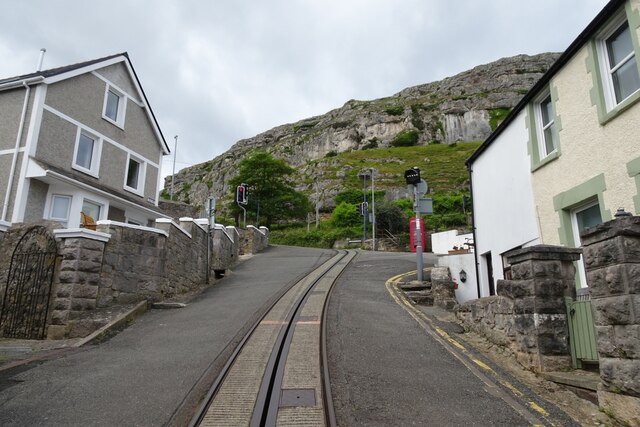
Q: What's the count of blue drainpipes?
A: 0